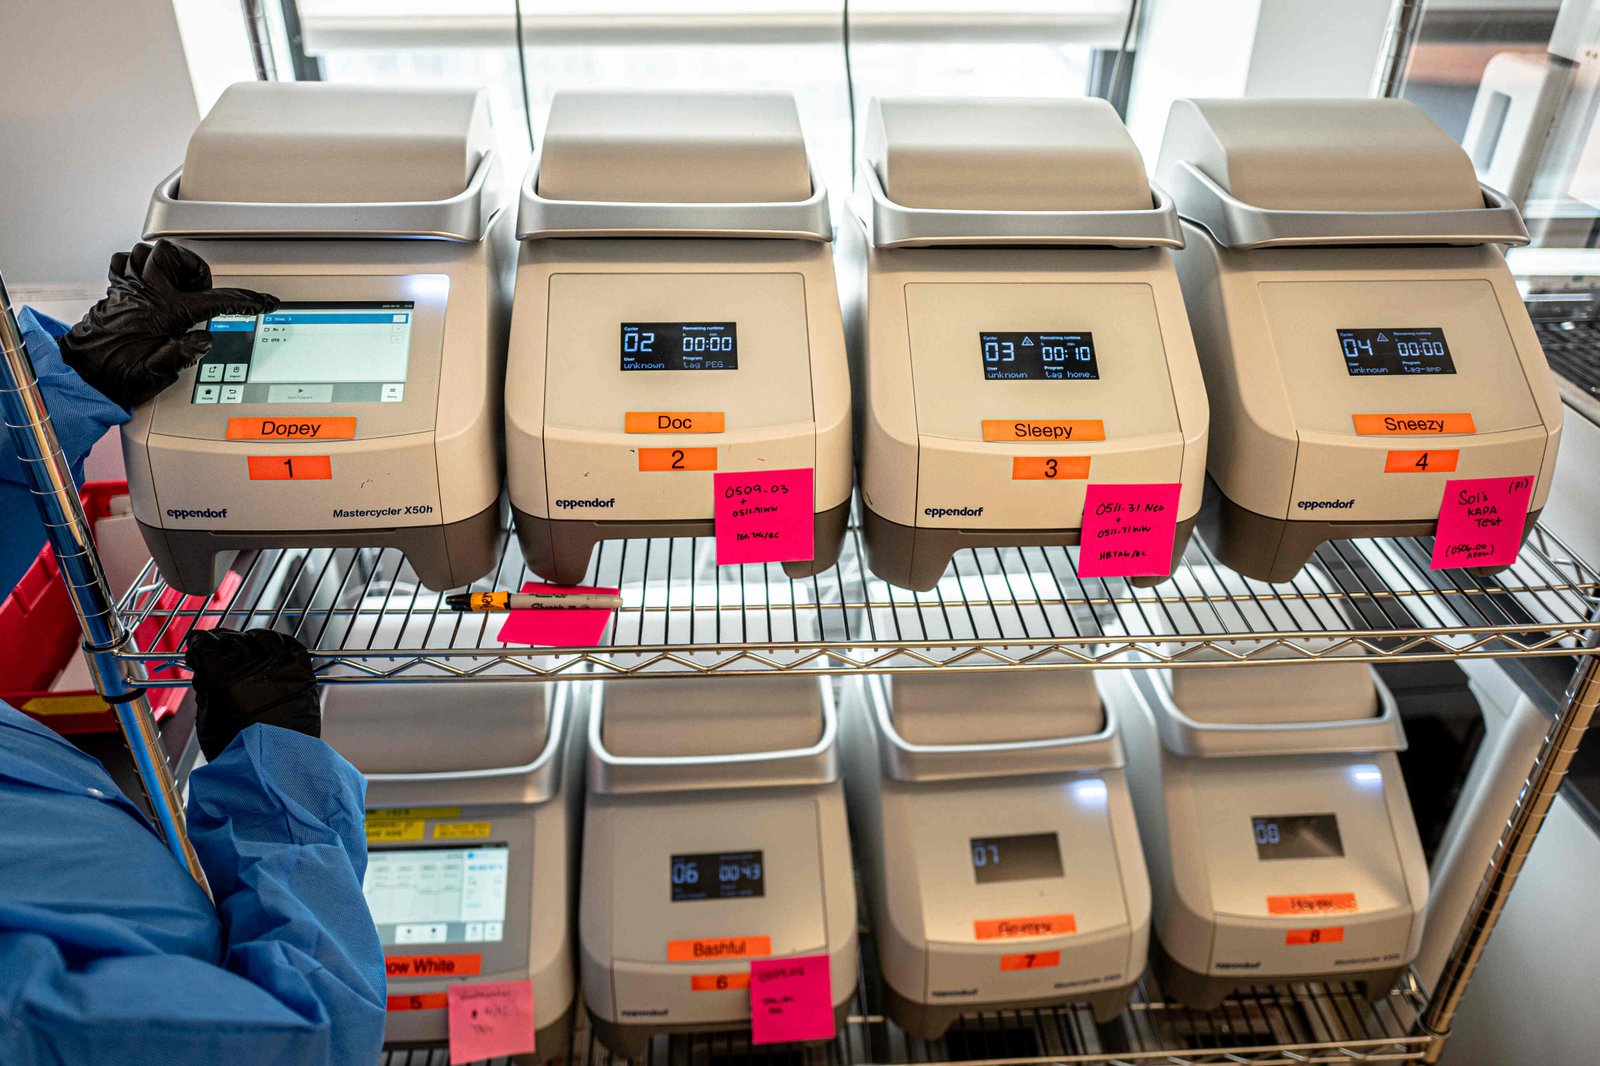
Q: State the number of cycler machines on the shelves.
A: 8